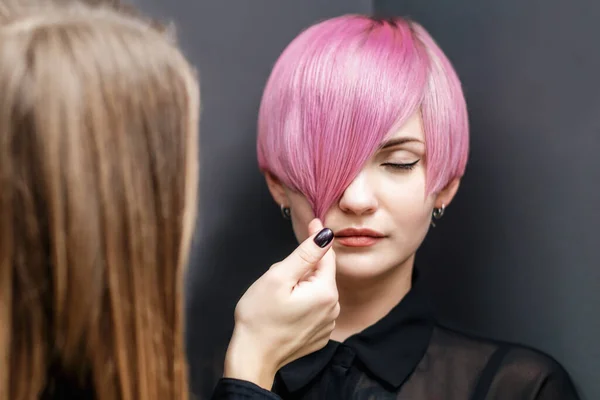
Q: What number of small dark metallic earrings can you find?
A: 2